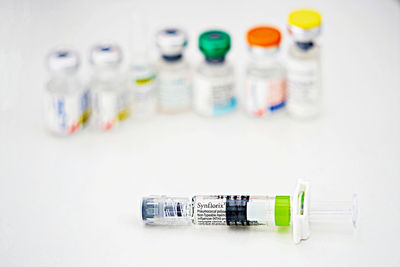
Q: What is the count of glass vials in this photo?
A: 7